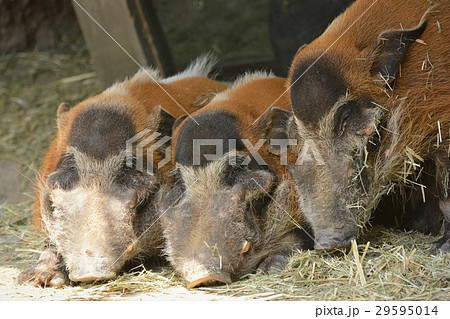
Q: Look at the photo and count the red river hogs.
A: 3